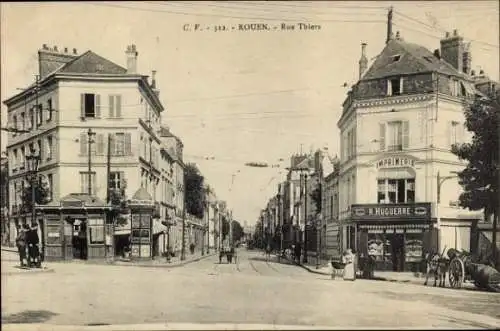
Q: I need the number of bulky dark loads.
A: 1